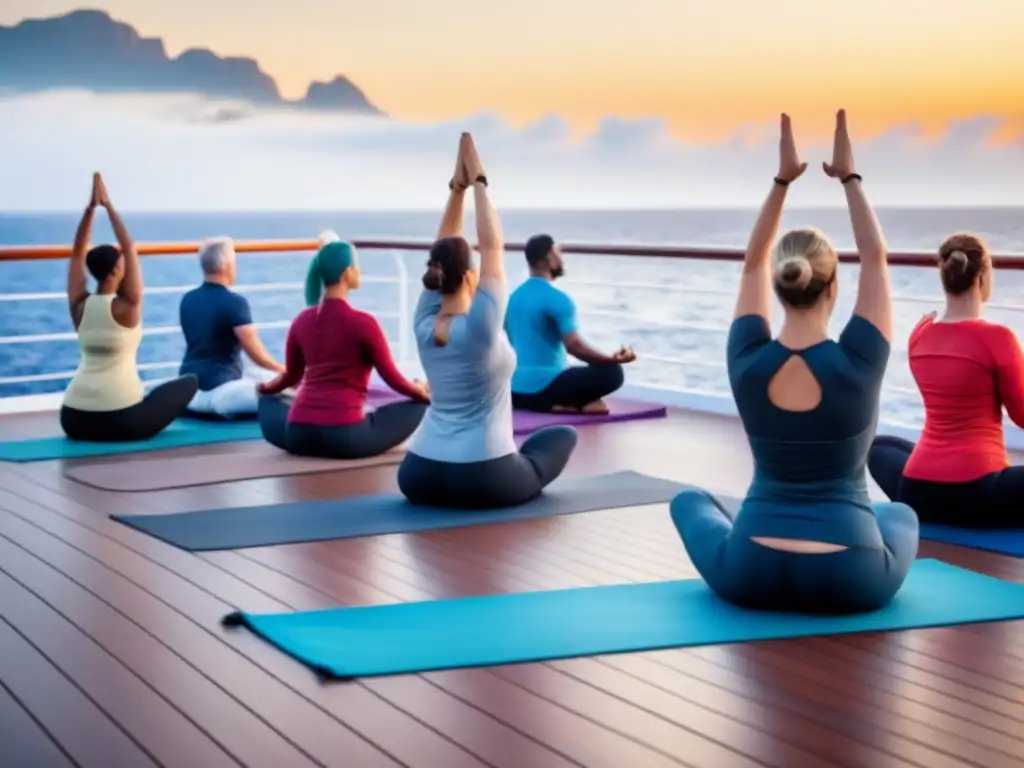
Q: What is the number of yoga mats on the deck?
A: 6